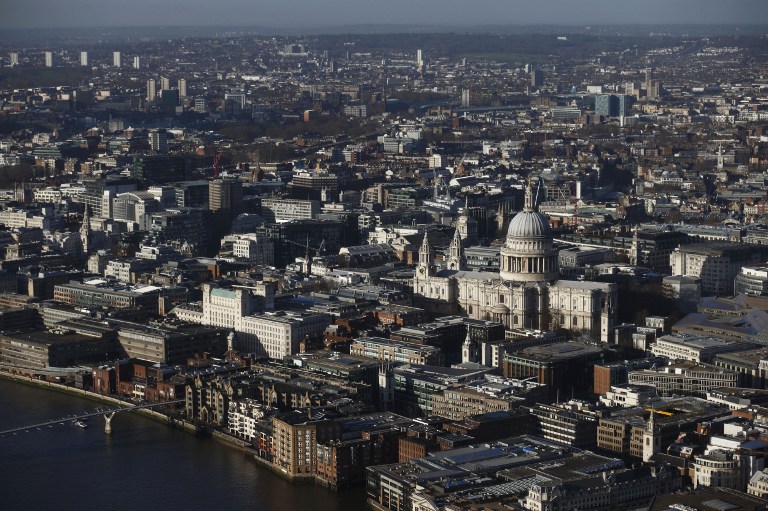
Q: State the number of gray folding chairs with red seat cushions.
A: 0